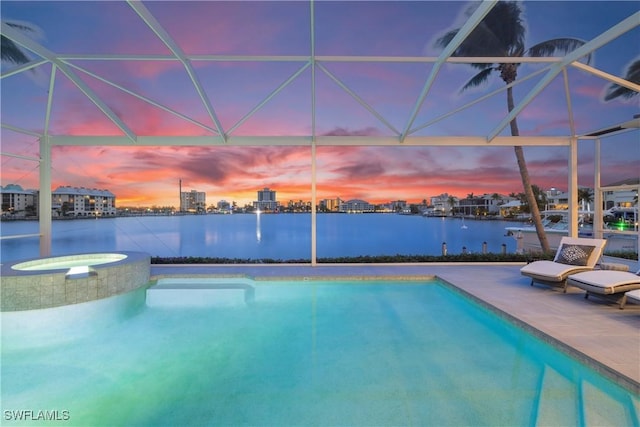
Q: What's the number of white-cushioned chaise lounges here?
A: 3